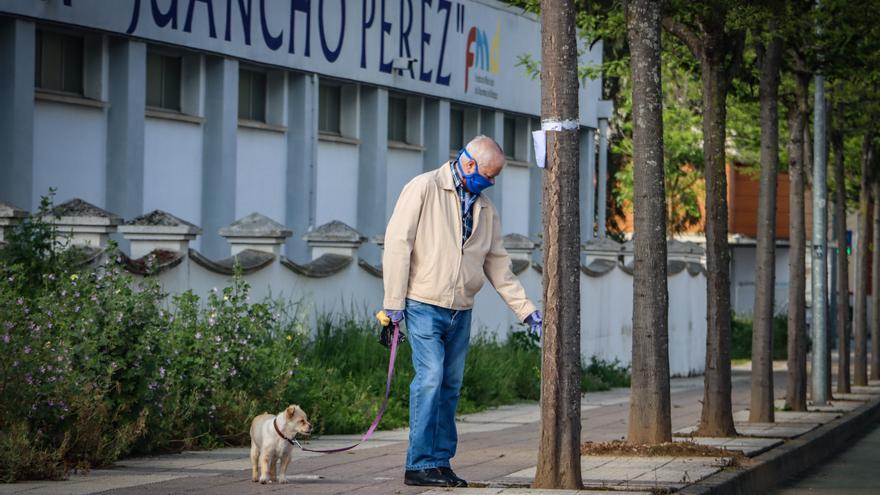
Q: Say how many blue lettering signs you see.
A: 1